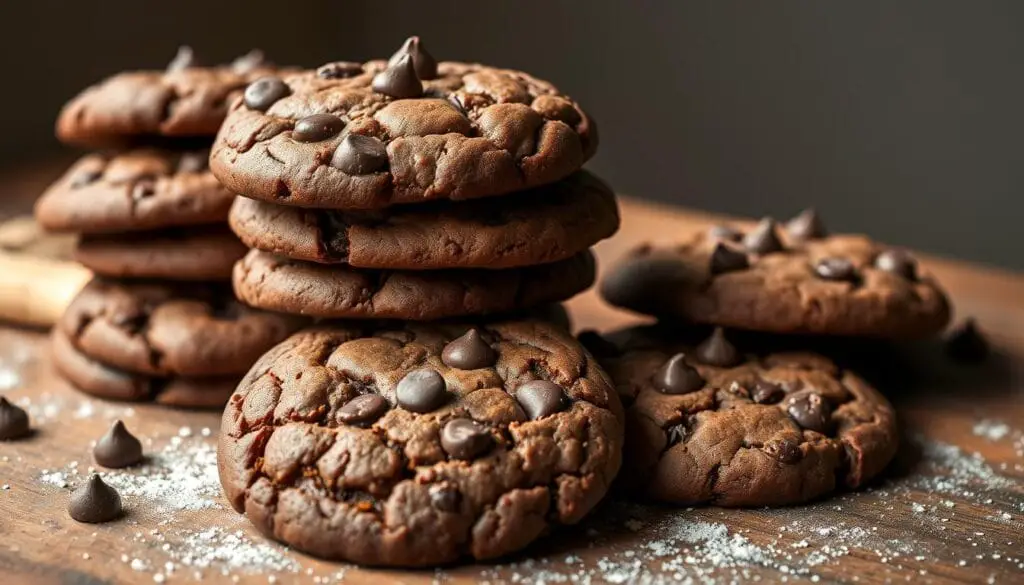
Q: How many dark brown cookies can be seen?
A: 11